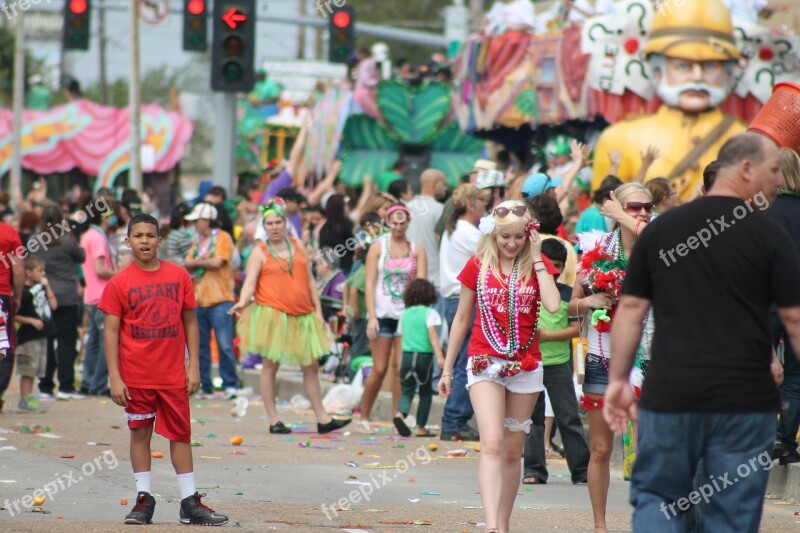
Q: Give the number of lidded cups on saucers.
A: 0